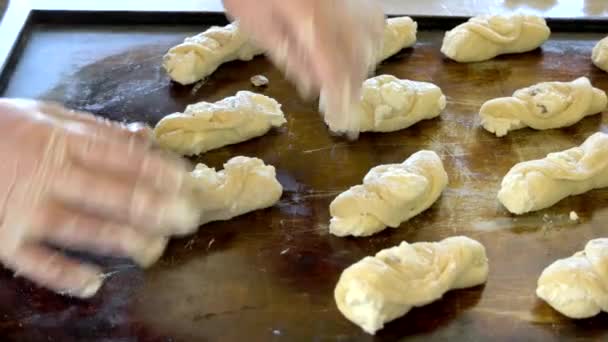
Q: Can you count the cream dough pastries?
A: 12